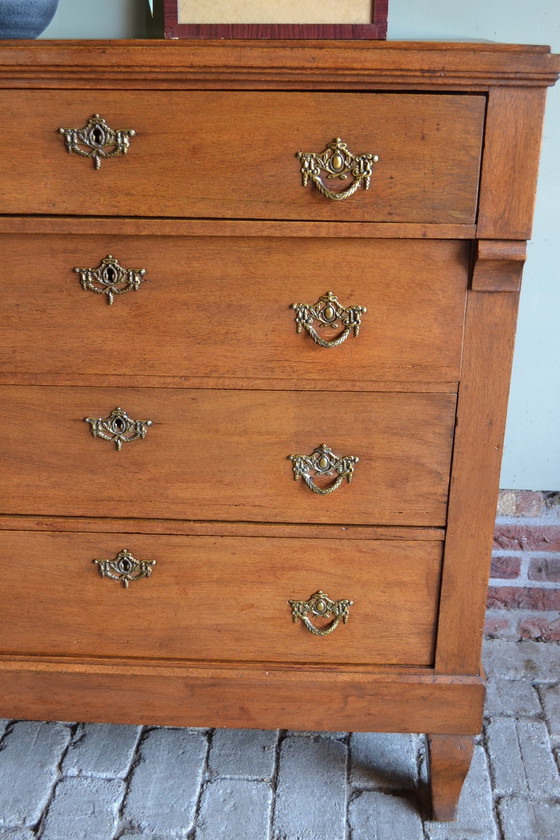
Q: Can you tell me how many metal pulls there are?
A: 4